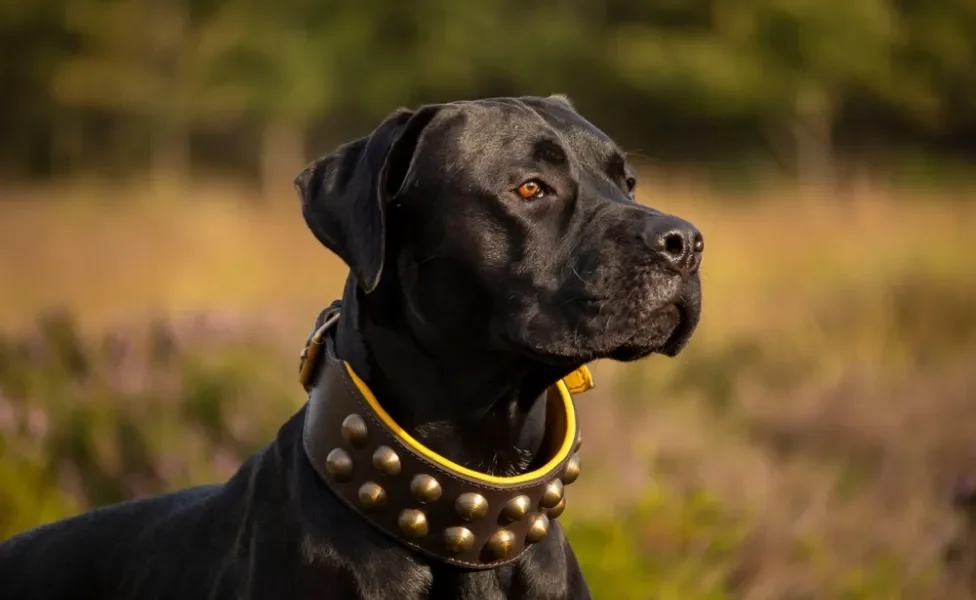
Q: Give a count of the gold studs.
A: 15